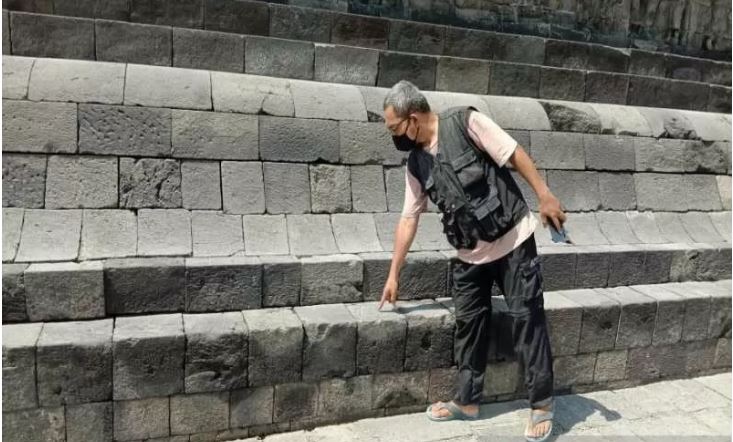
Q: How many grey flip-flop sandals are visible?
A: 2